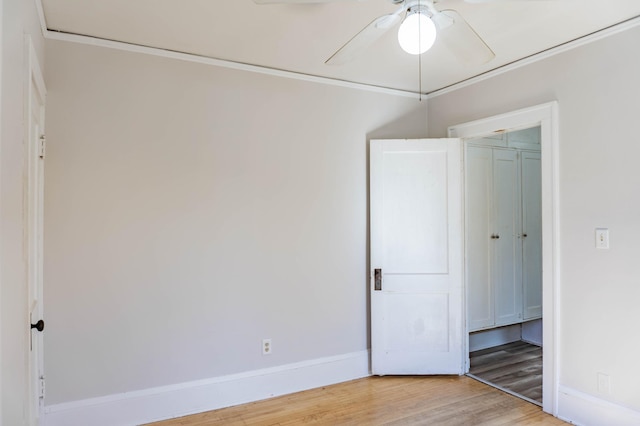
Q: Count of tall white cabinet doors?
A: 3